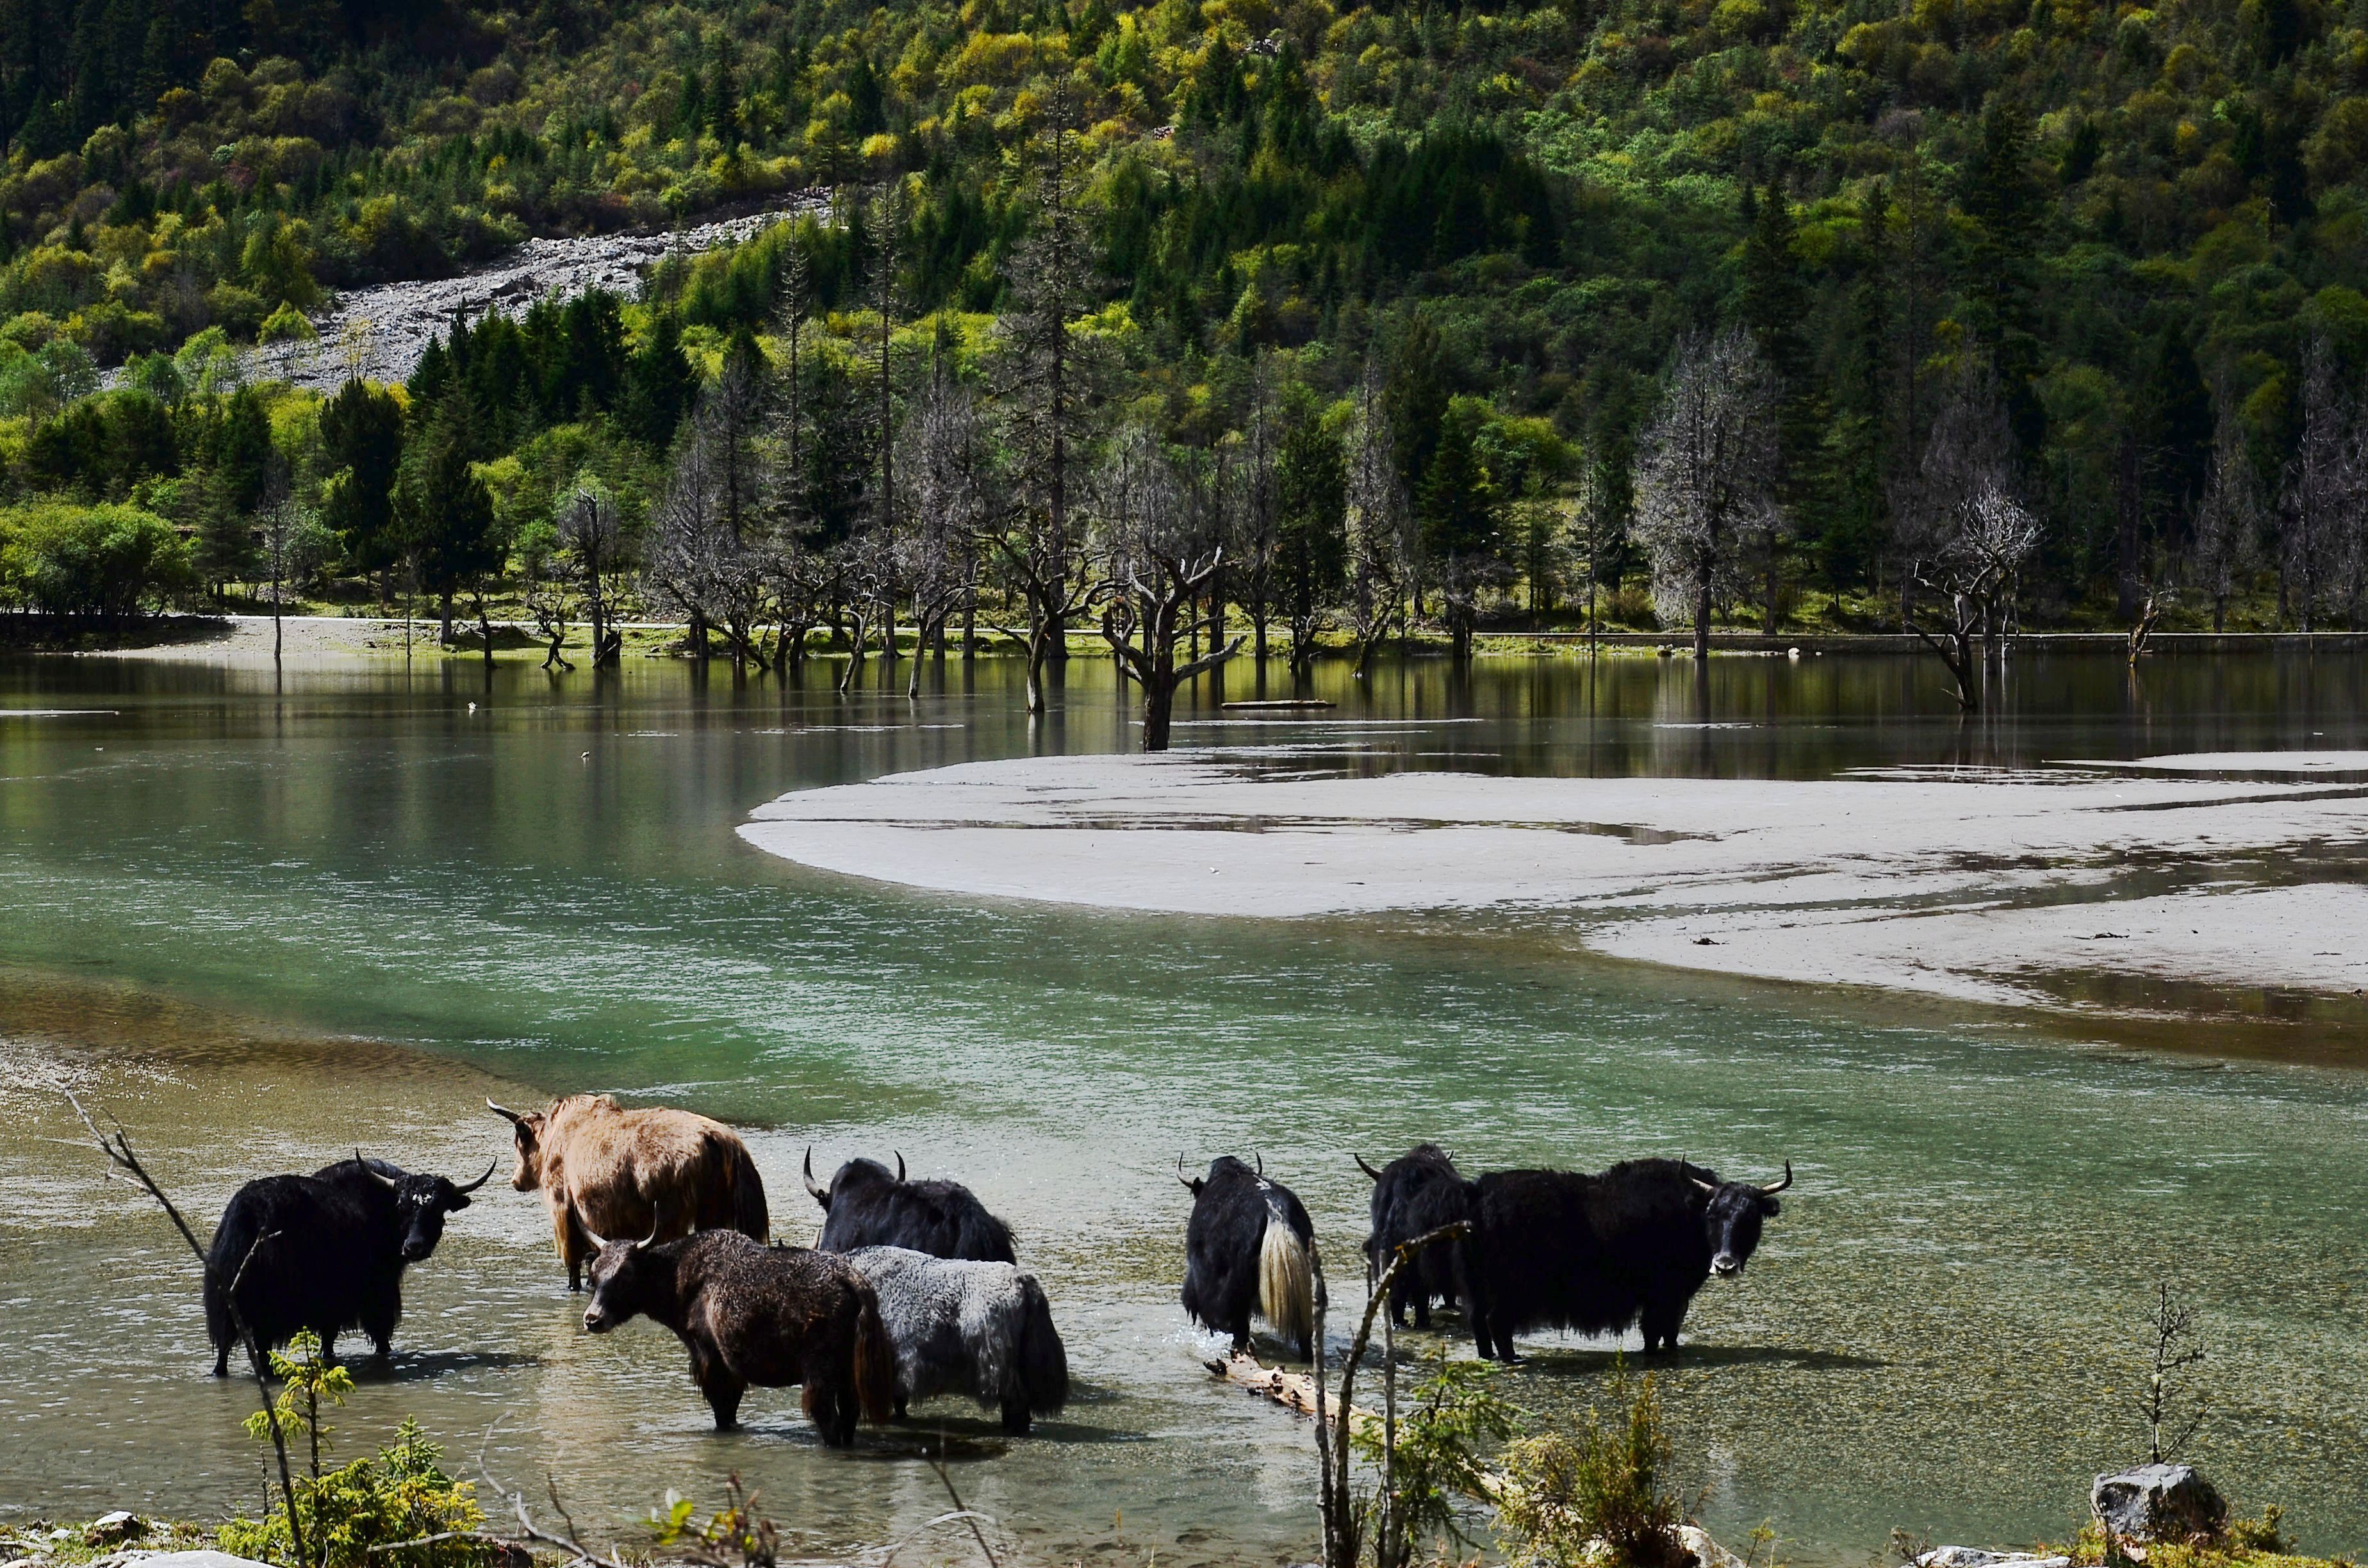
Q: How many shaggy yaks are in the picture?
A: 8